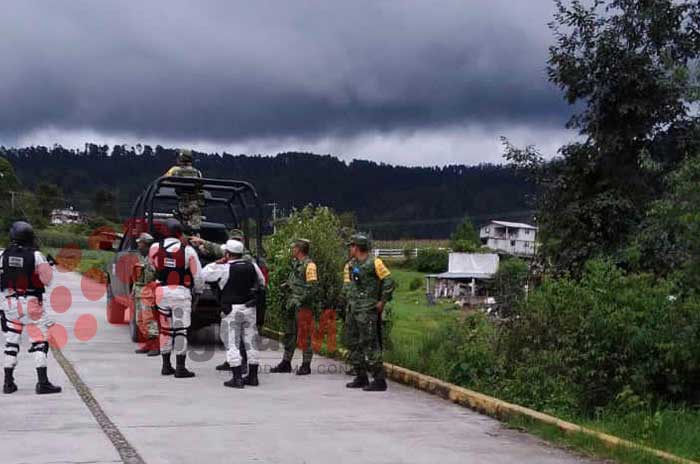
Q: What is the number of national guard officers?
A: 3